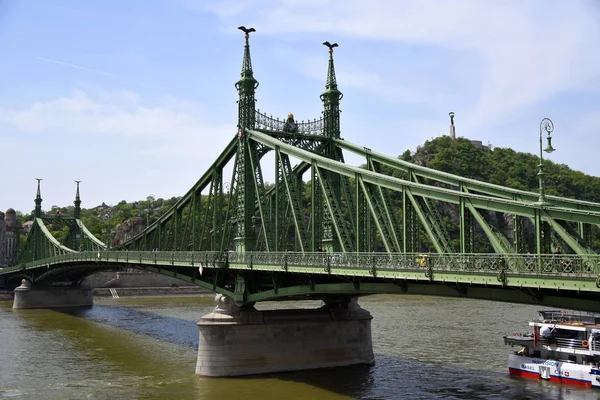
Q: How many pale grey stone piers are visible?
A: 2